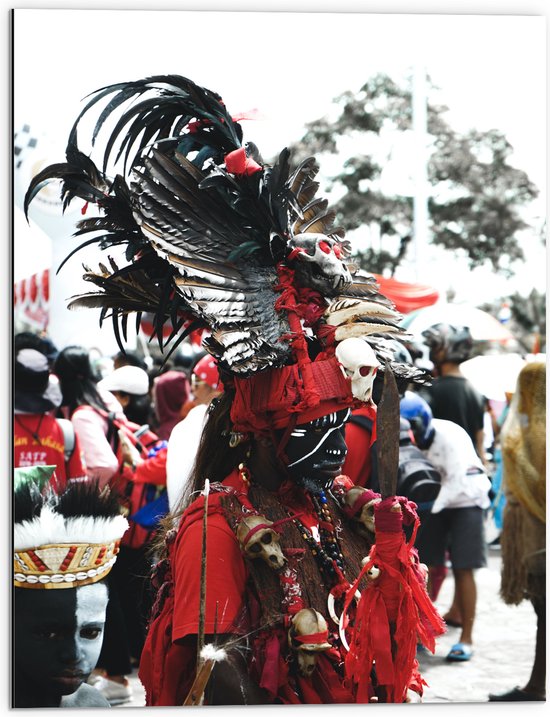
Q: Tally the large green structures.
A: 0